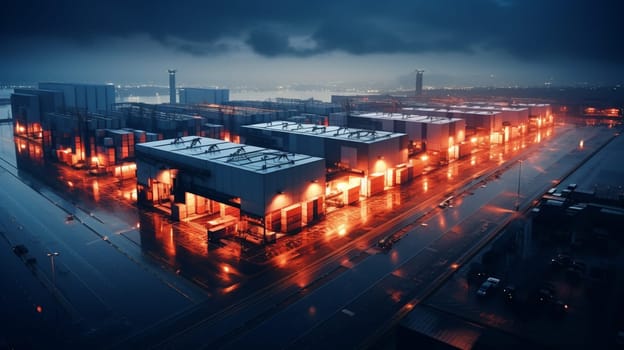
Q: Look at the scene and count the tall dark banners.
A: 0